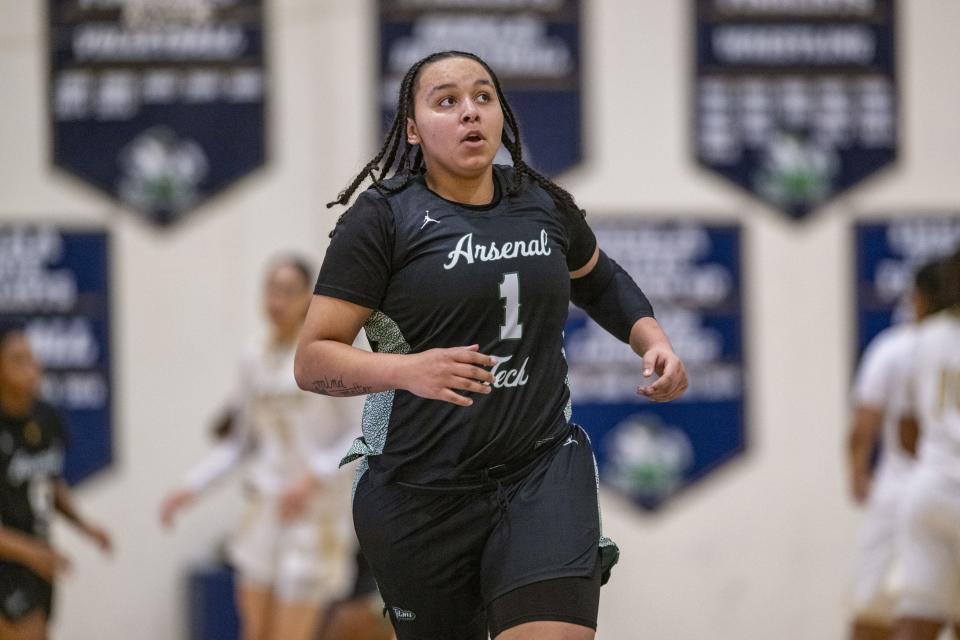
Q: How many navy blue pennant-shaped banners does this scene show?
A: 6